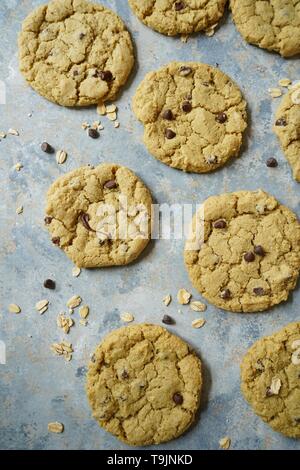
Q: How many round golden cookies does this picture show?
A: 9